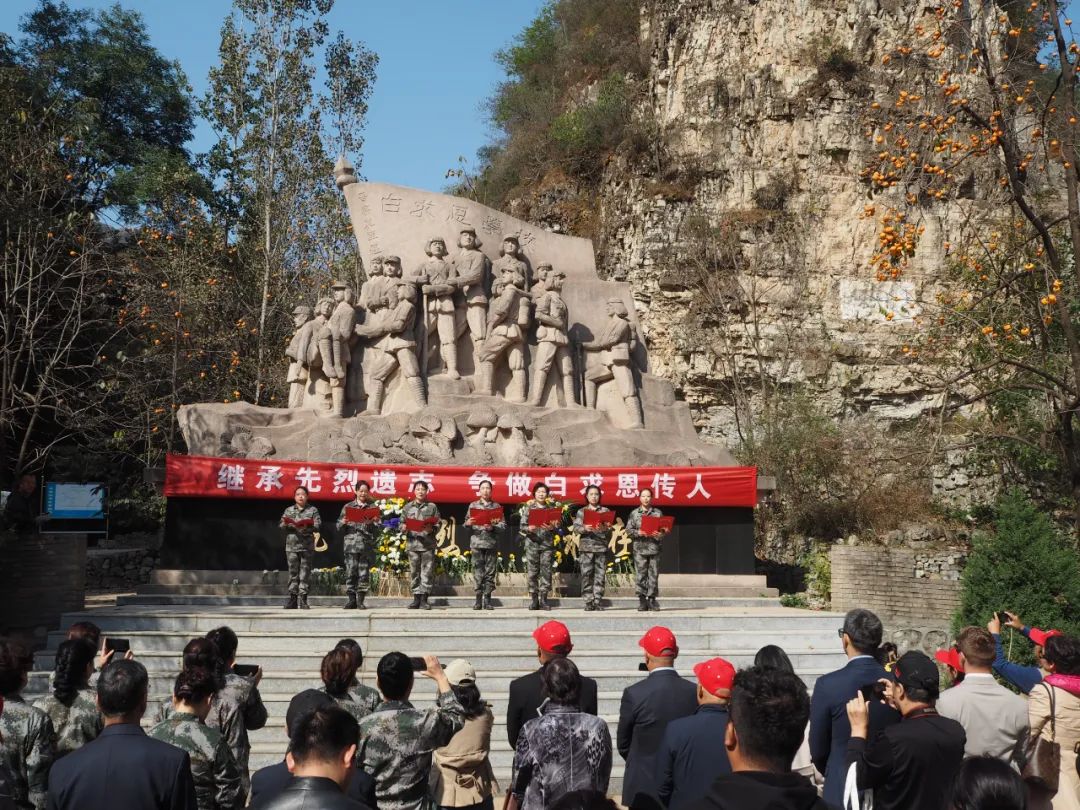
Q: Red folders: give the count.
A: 7